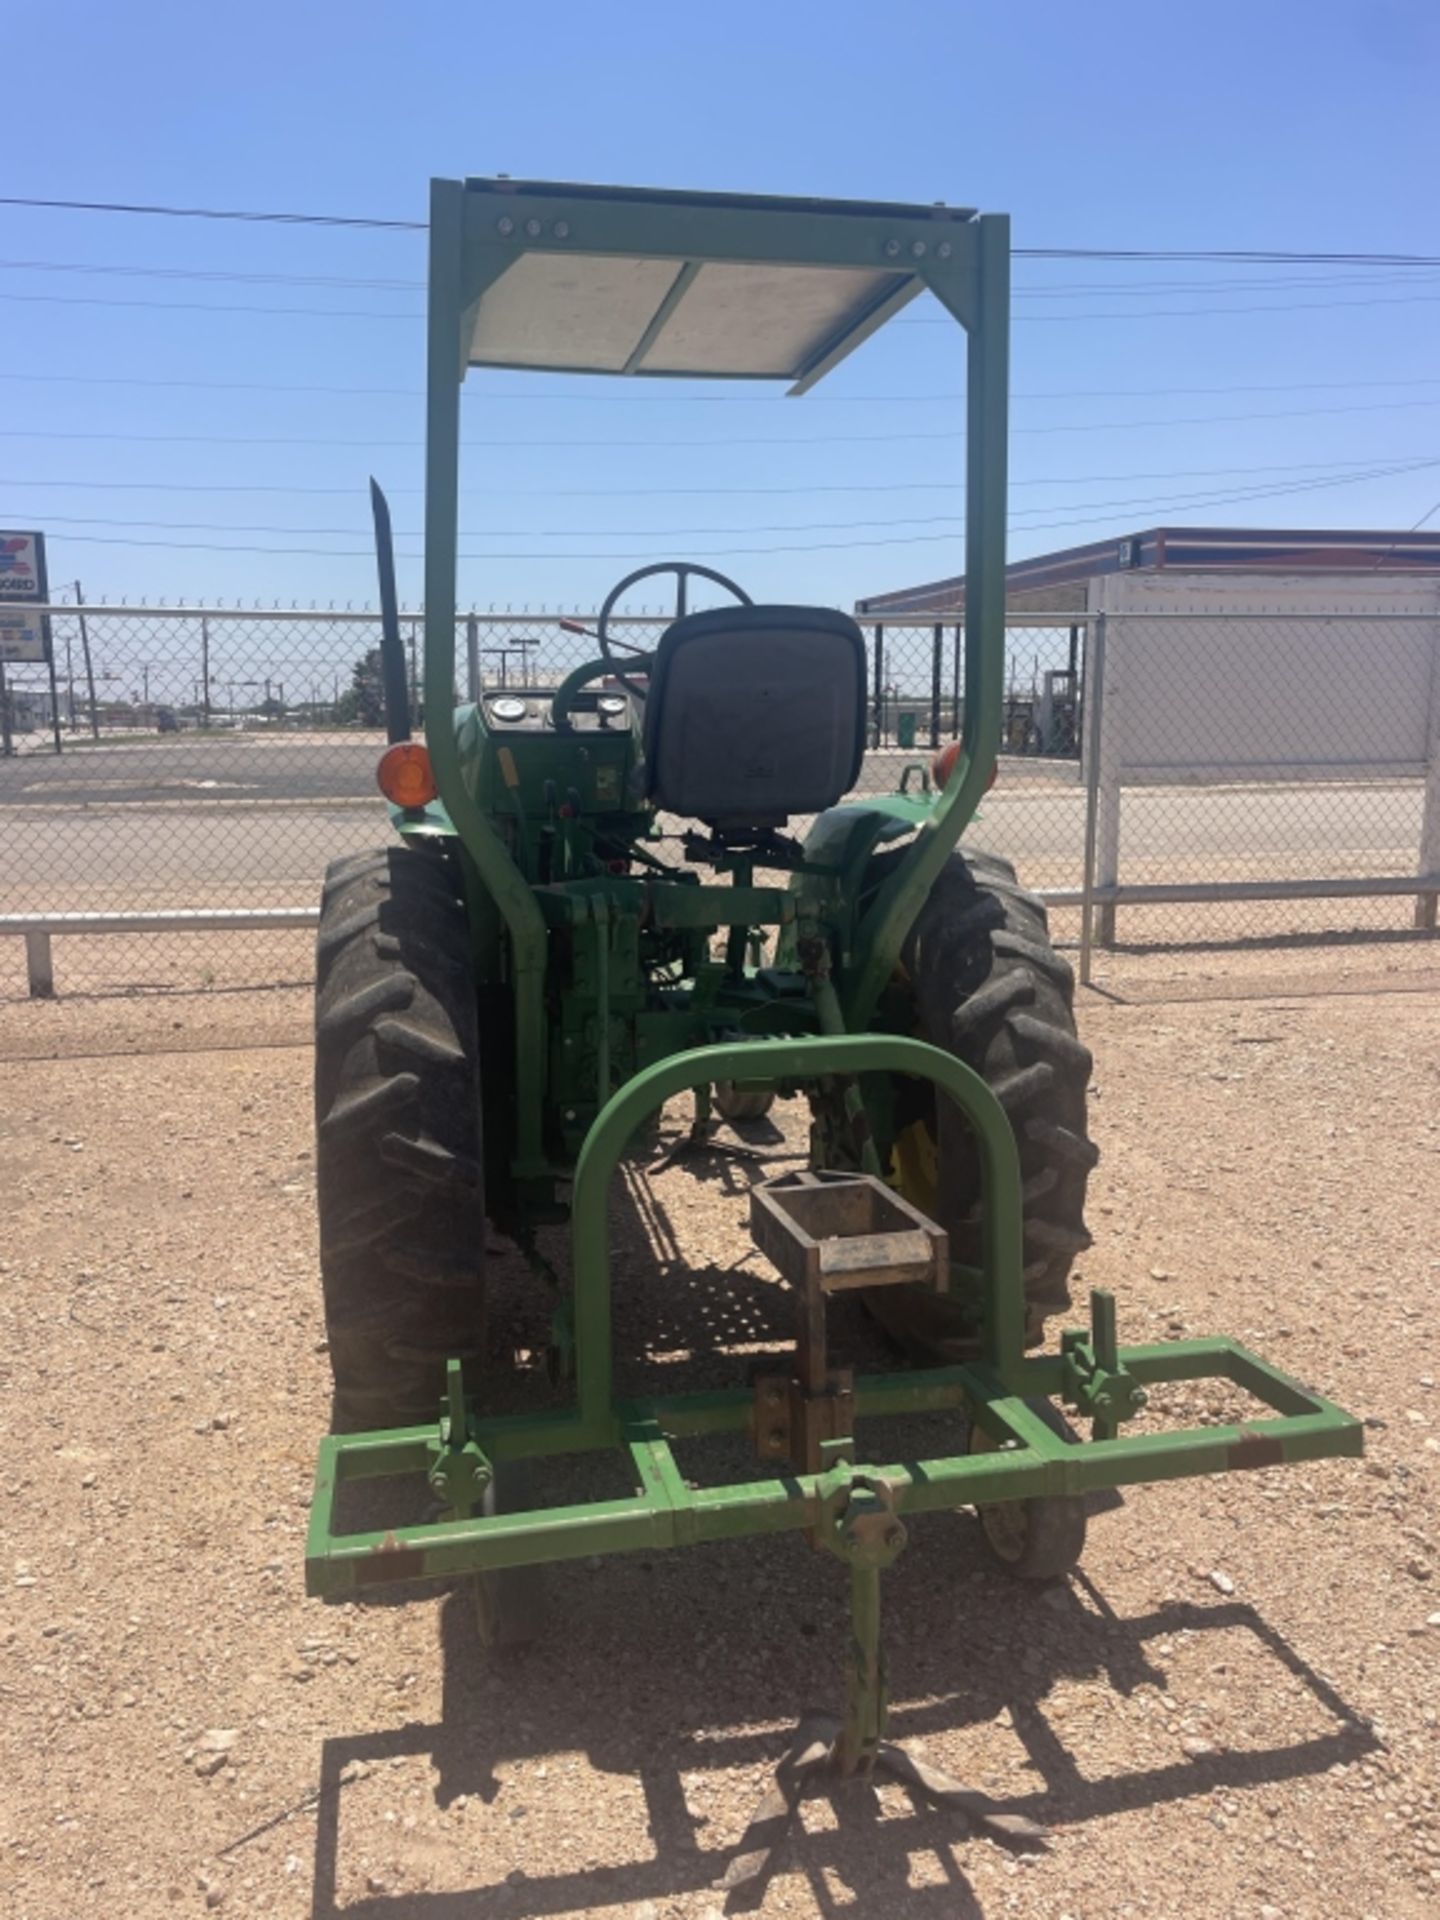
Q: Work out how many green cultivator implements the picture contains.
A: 1